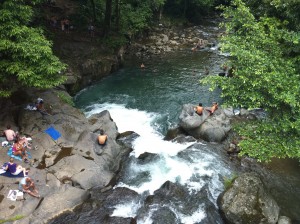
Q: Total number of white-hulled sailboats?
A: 0